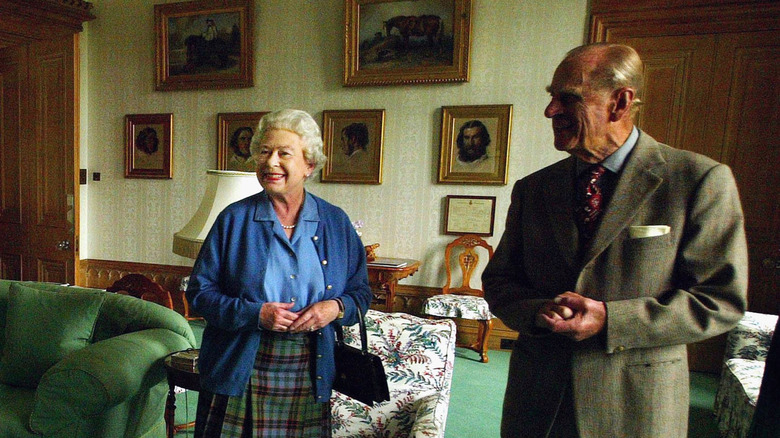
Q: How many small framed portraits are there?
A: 4